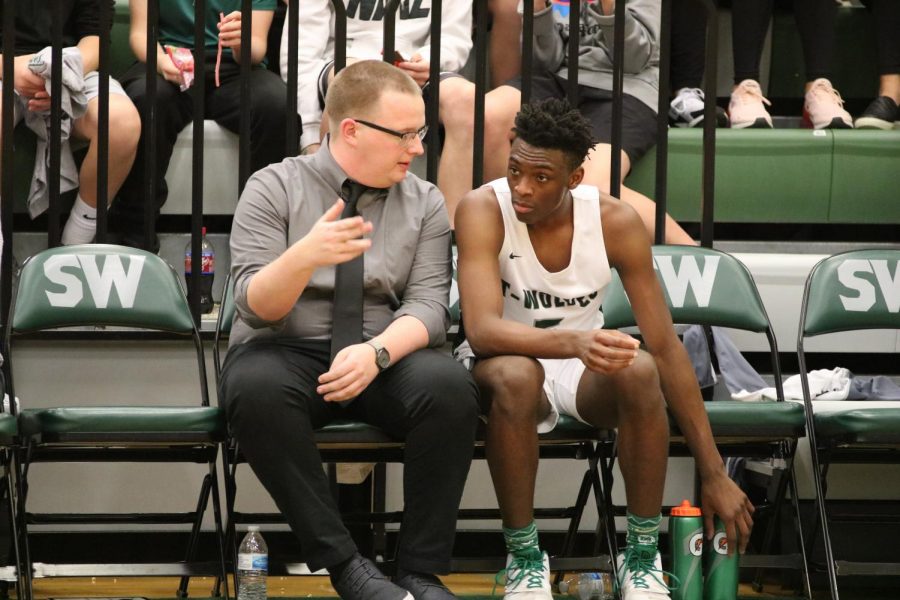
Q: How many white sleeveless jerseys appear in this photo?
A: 1